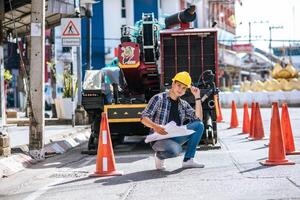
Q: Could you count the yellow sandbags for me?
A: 0